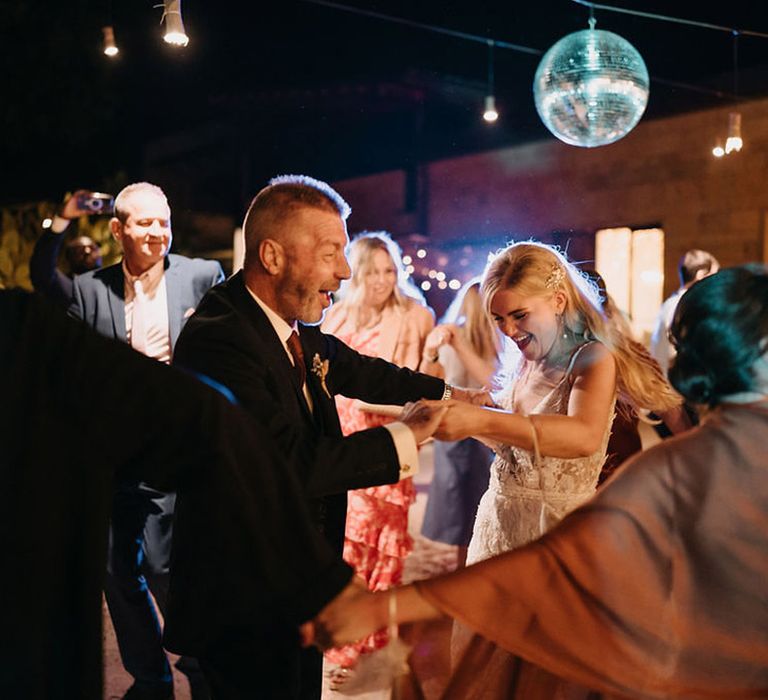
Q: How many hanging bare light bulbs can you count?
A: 5